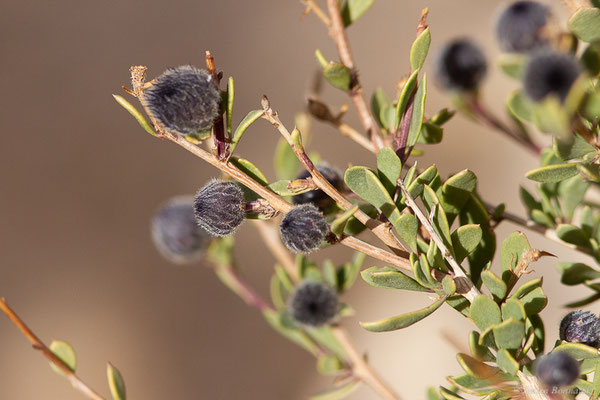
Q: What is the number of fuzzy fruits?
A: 11